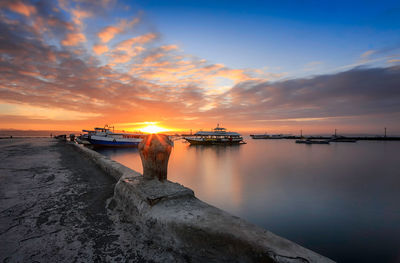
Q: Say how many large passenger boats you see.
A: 2